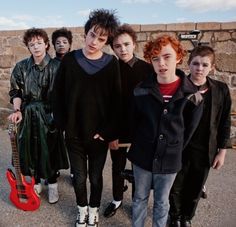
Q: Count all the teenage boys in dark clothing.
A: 6